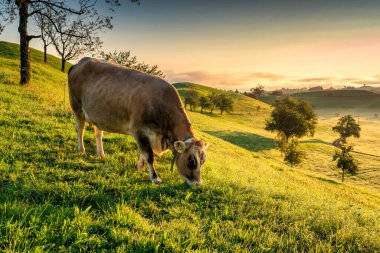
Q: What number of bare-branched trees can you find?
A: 3